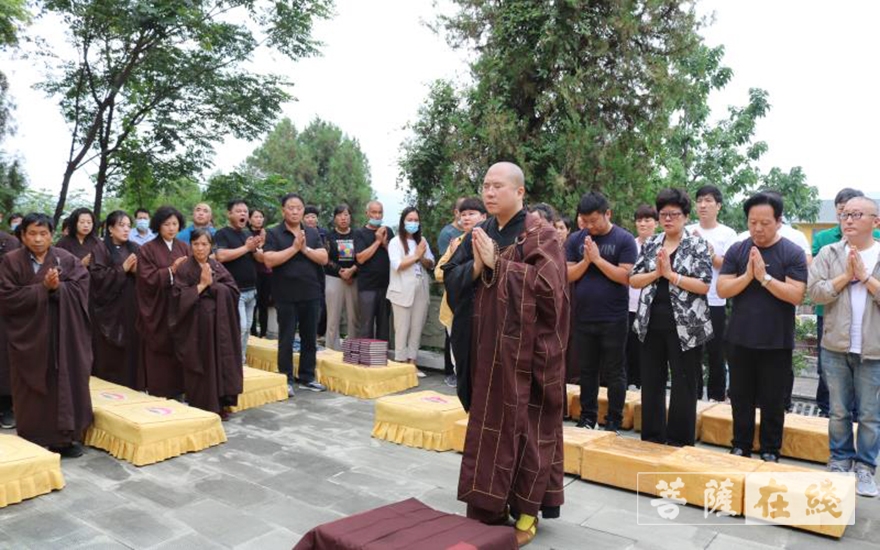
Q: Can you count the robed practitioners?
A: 7